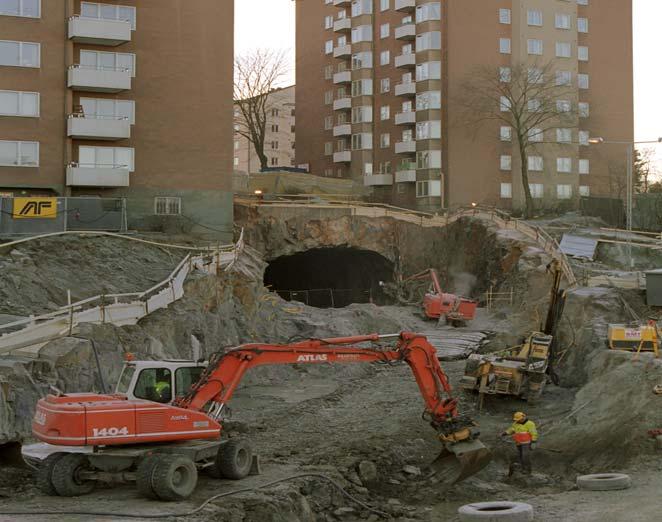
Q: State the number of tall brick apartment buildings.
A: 2